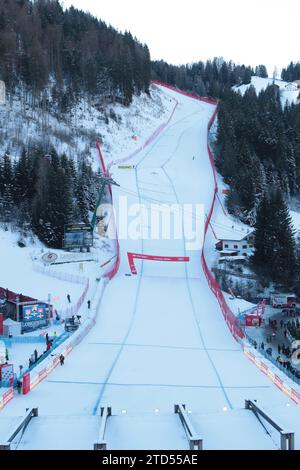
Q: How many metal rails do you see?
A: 4